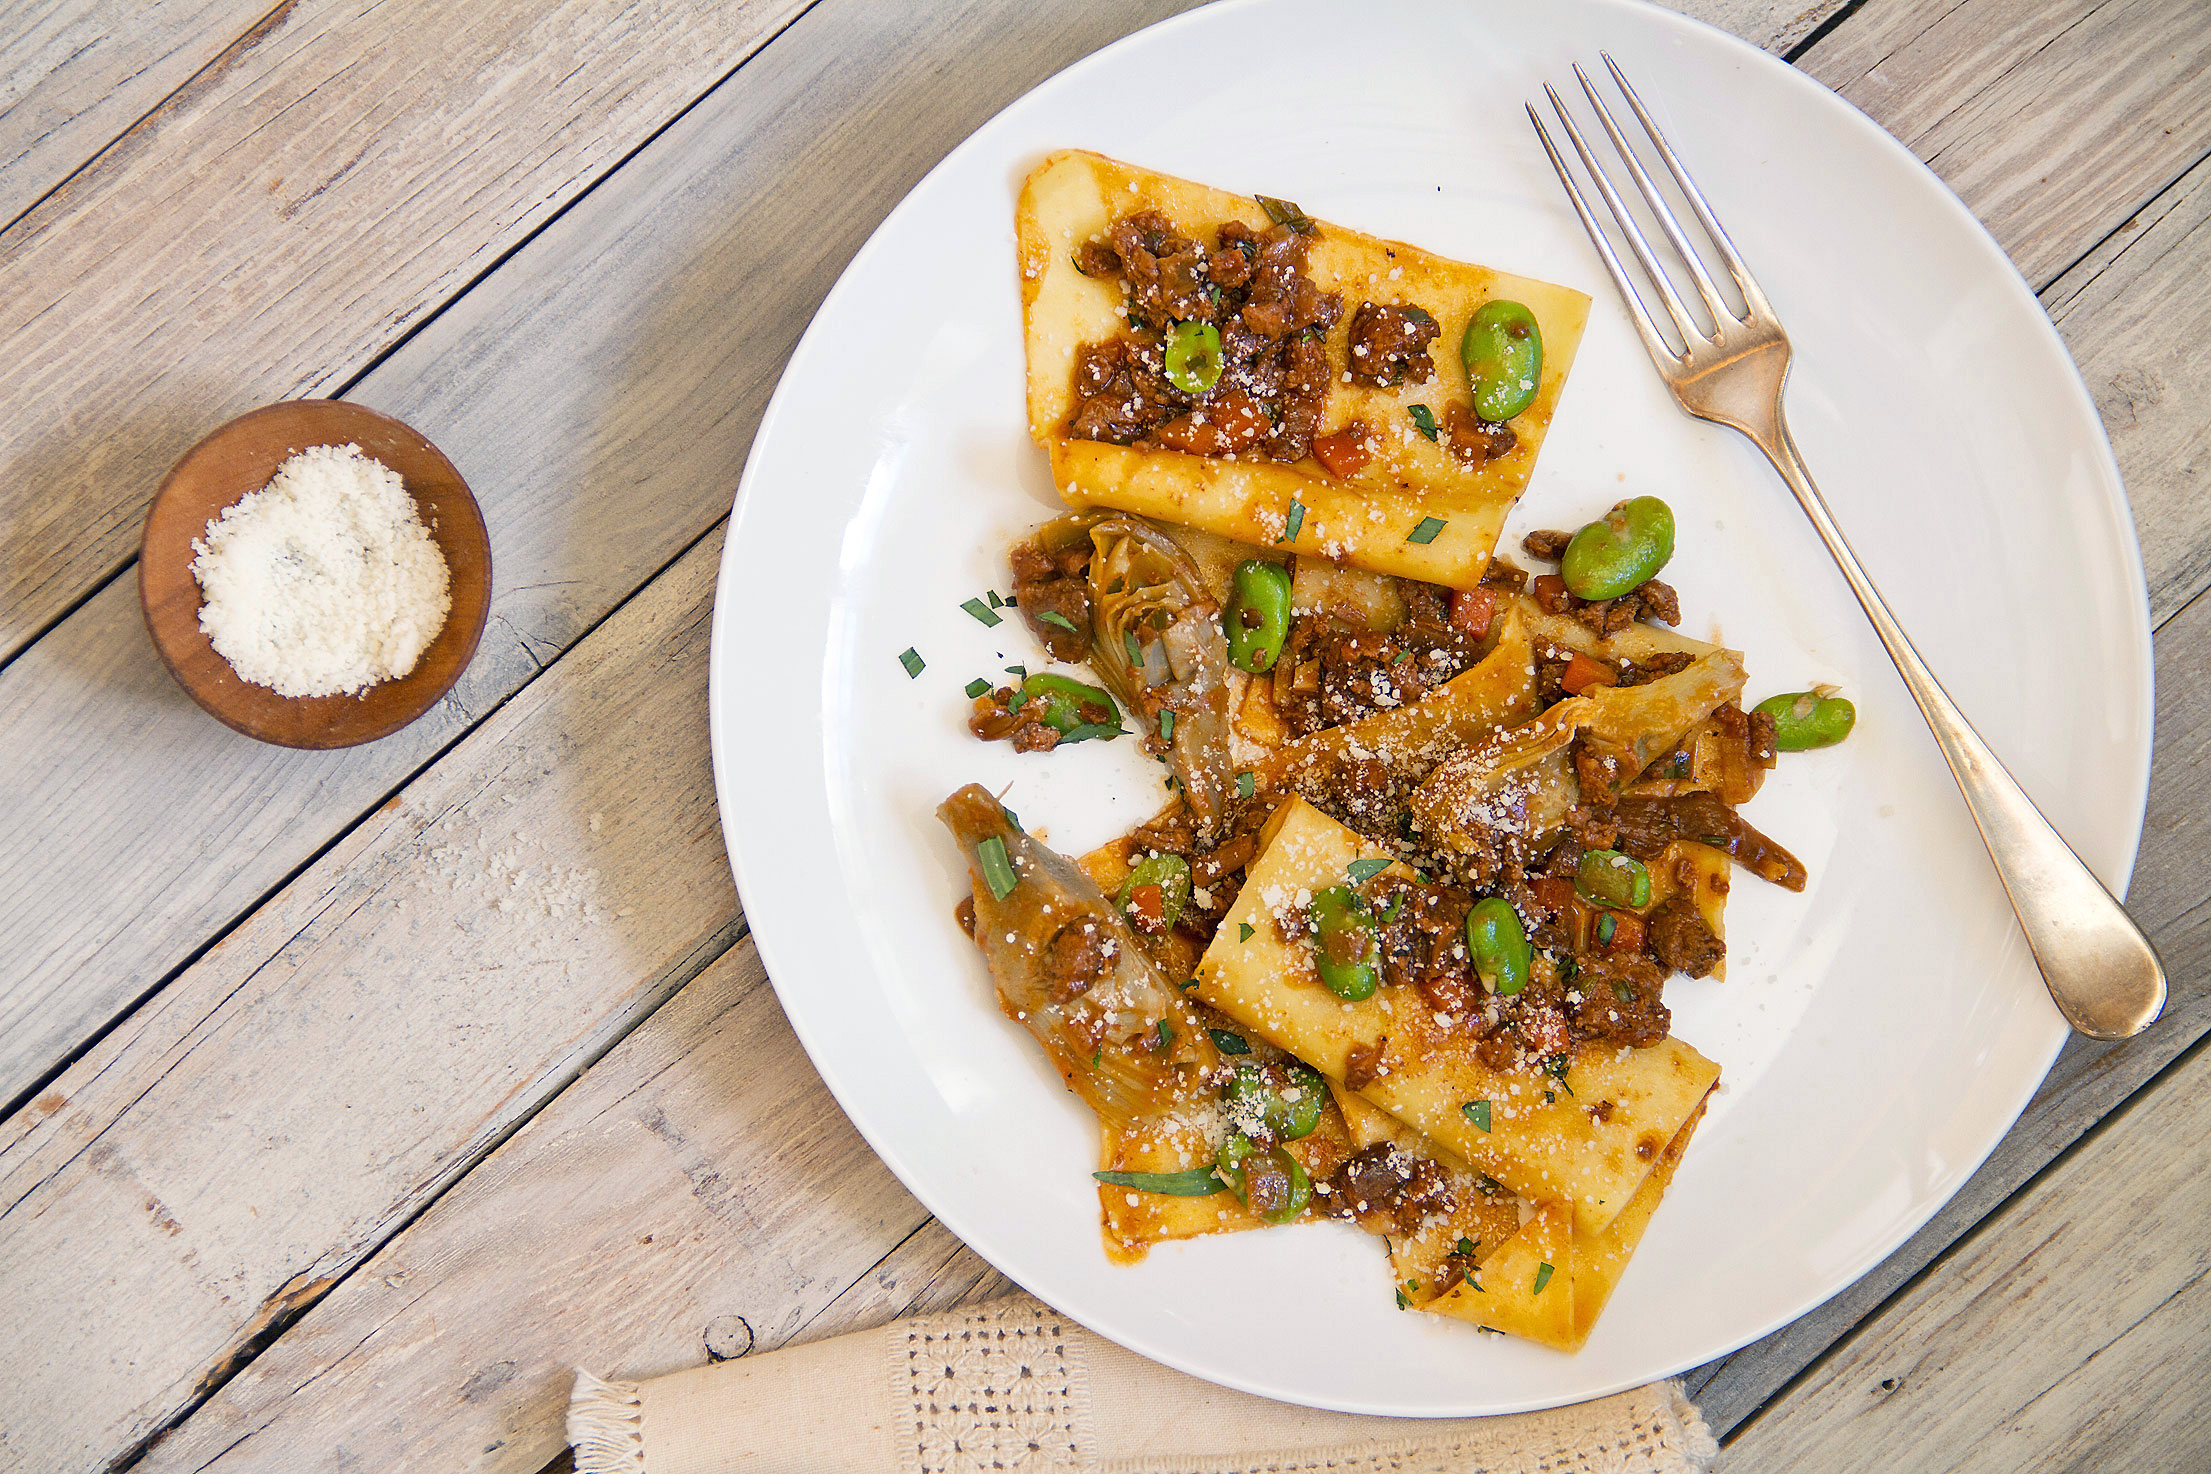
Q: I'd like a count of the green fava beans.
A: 12